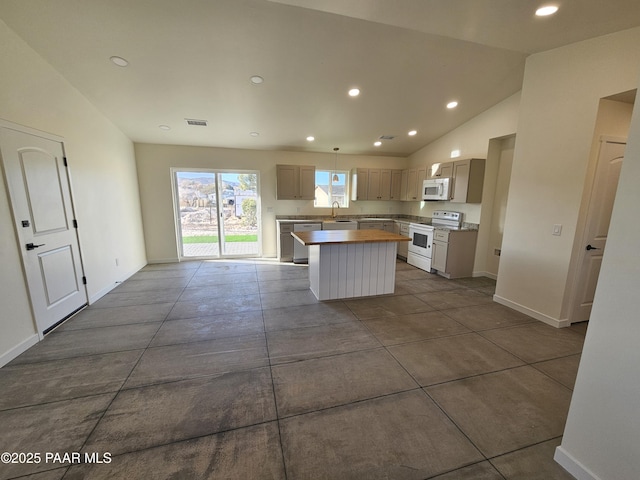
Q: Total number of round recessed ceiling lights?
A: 10